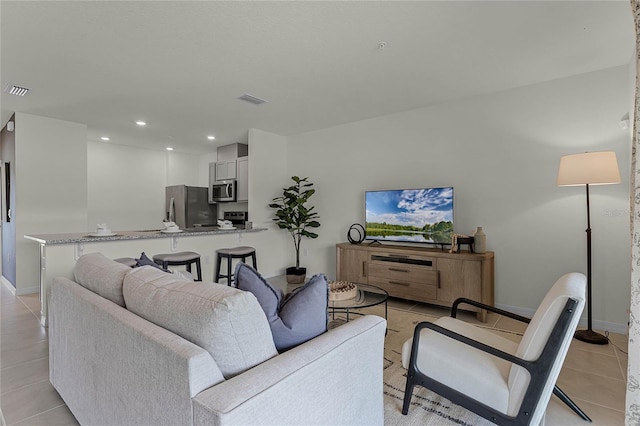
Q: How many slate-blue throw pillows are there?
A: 2